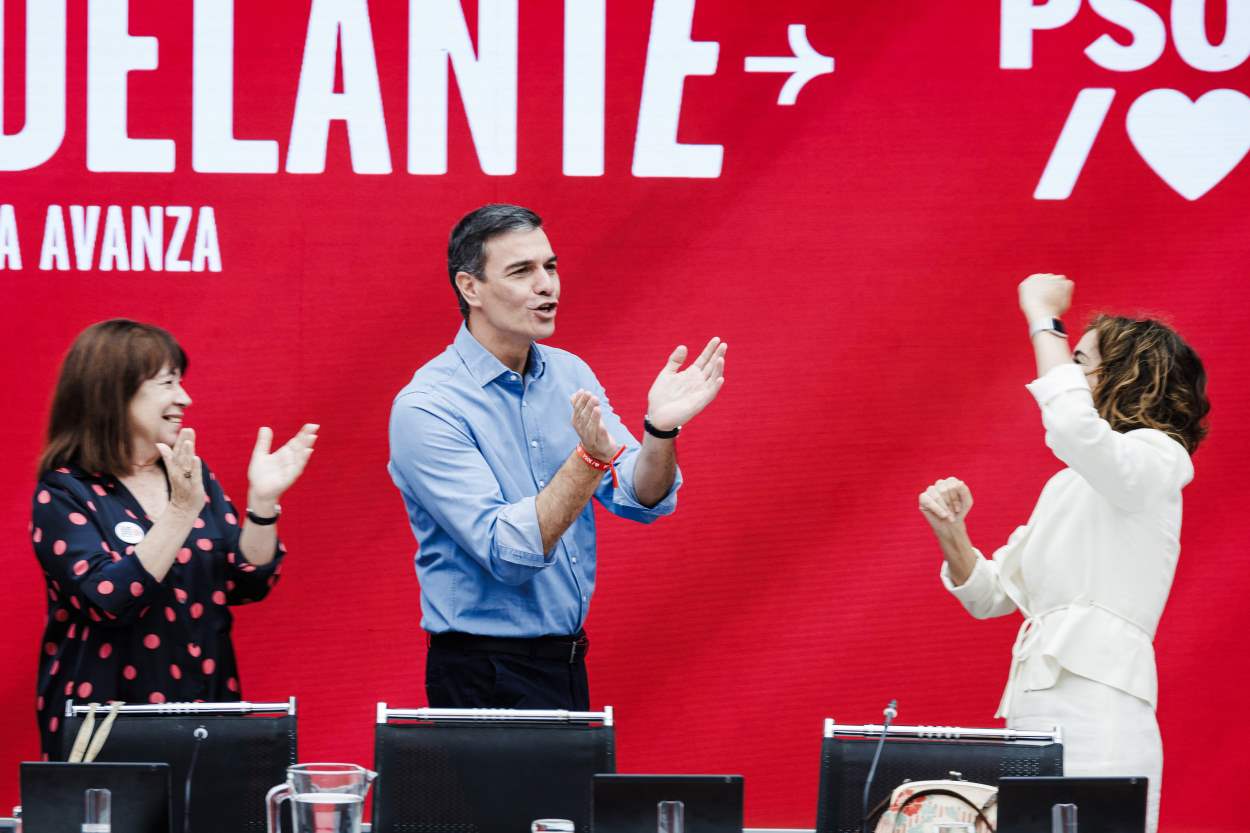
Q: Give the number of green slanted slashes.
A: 0